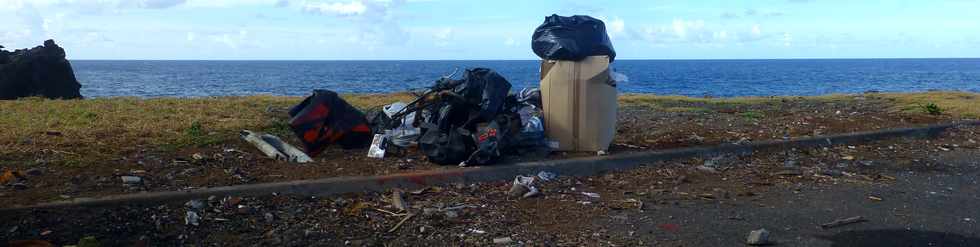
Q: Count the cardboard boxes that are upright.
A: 1